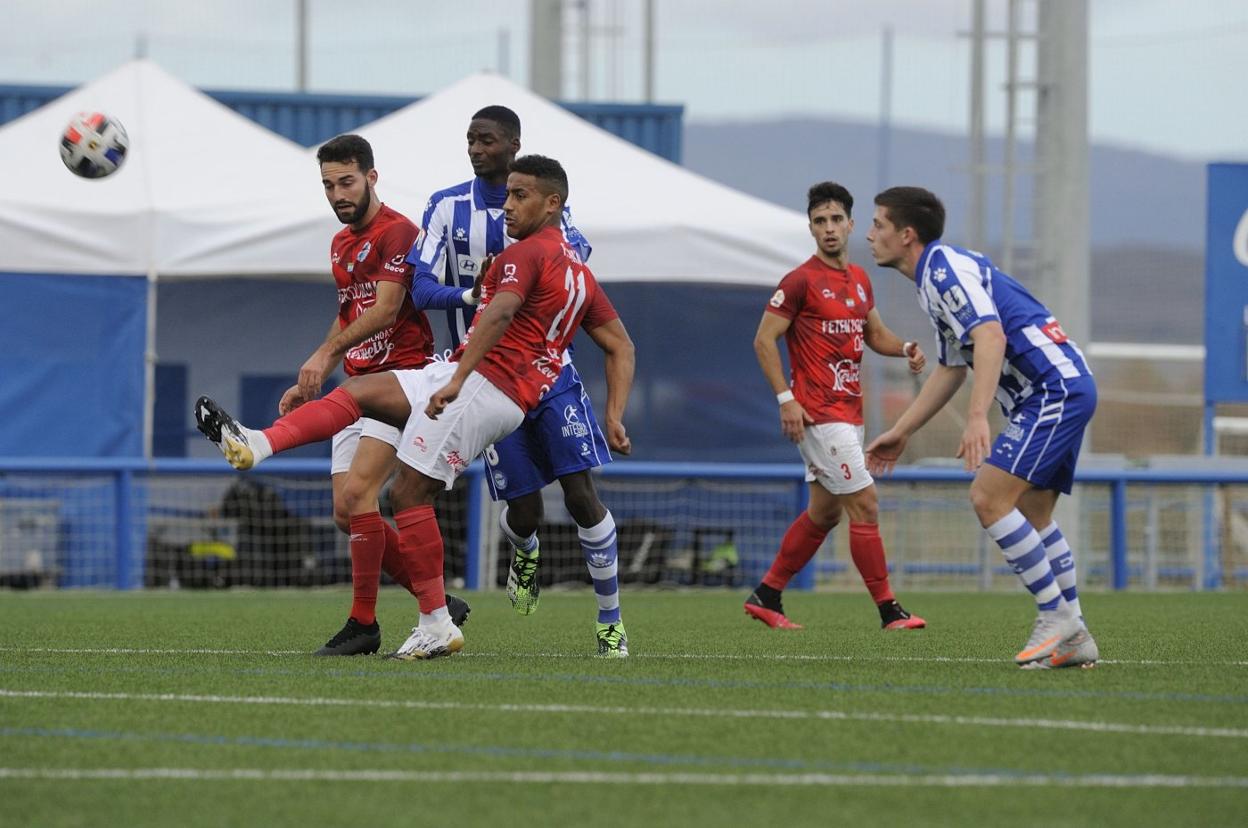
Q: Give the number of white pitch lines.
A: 3